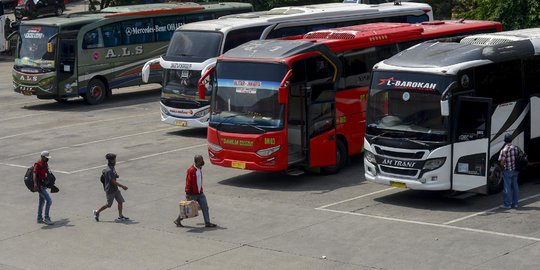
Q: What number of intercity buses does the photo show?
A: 4